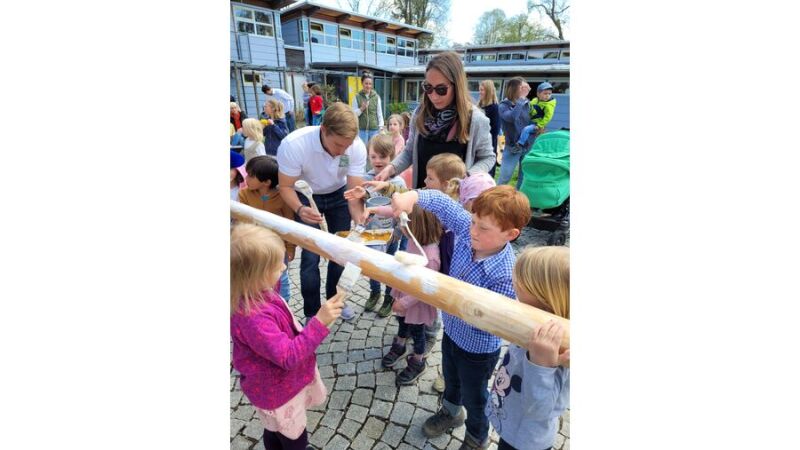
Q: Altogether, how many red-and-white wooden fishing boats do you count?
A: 0